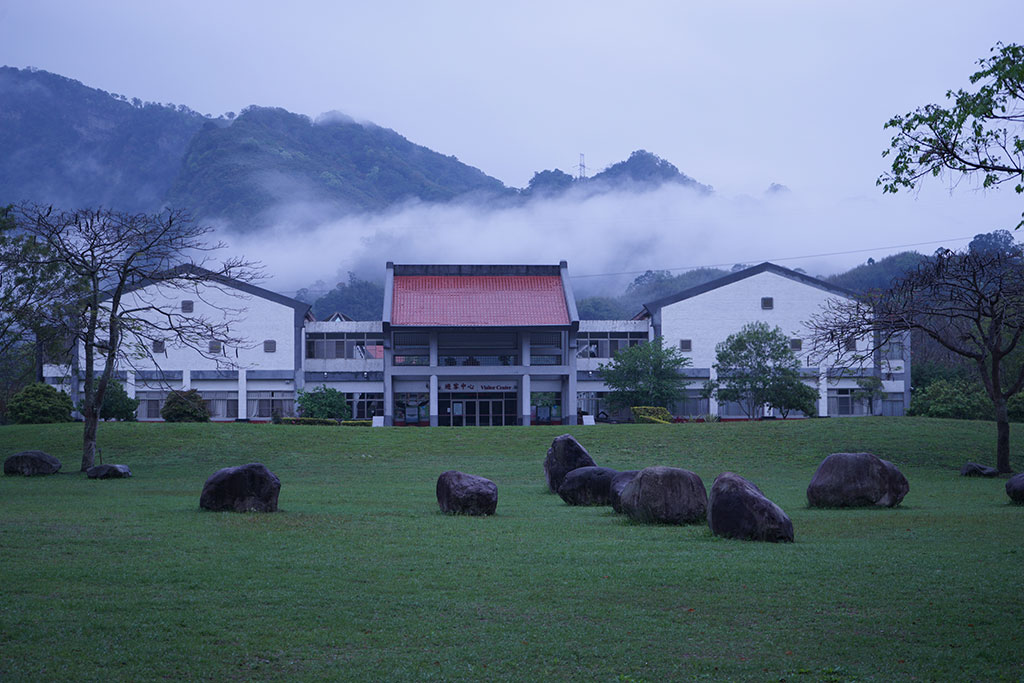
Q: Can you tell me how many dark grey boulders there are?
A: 12